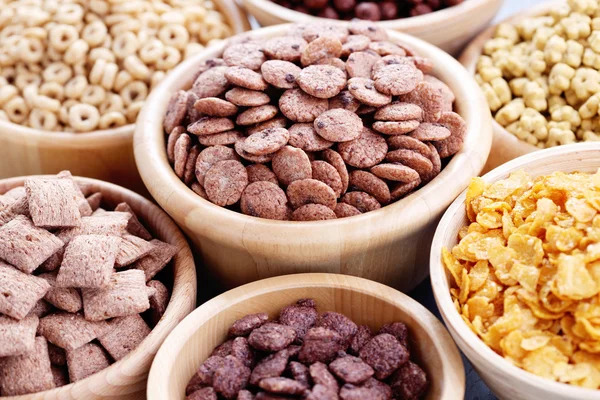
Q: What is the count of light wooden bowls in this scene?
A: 7